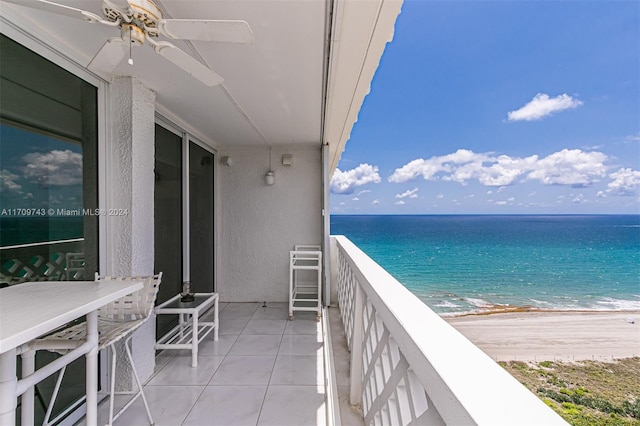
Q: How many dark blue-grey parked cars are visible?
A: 0